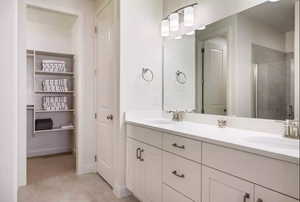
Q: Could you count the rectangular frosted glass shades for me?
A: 3